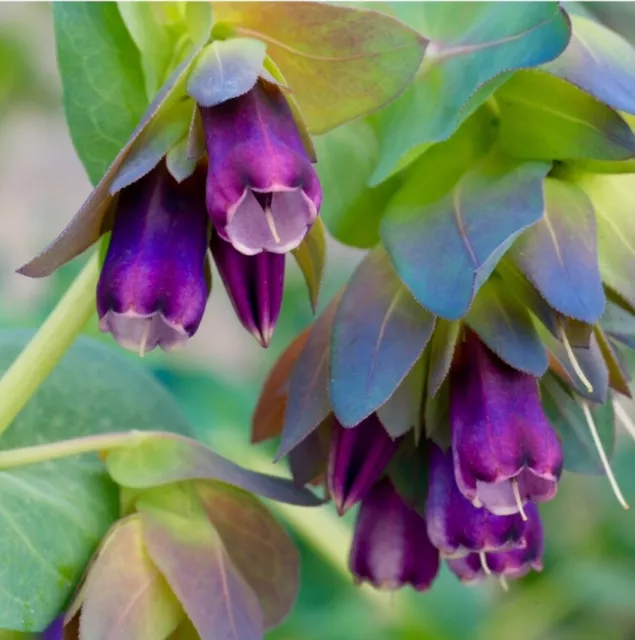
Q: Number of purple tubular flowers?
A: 8